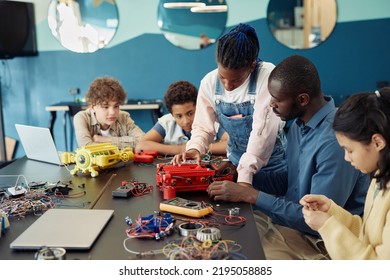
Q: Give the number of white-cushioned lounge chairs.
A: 0